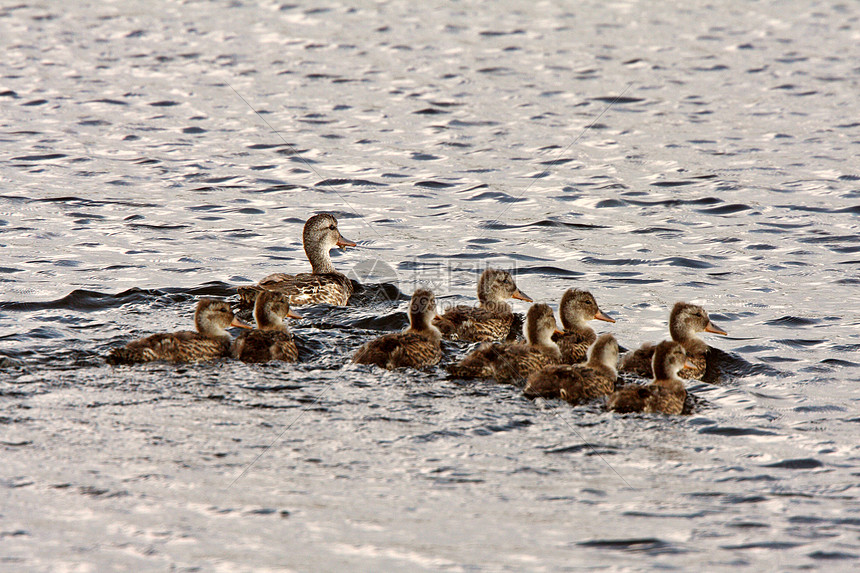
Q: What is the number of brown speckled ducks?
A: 10